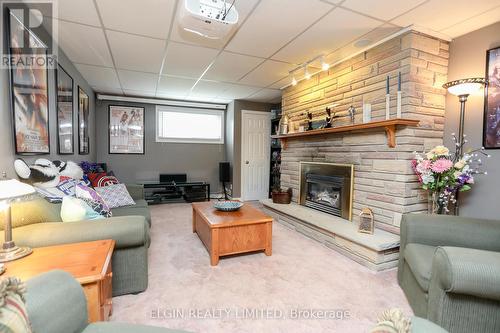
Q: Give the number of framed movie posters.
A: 5